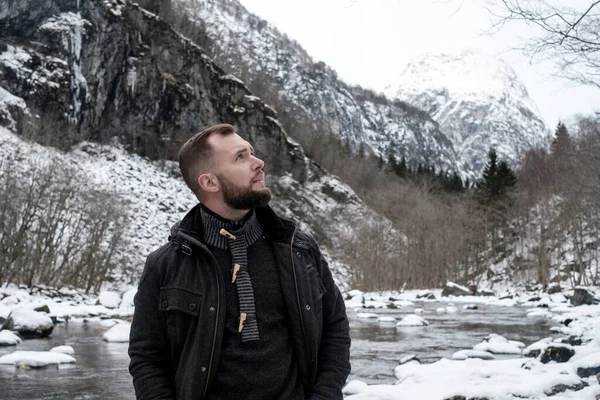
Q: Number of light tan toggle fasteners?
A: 3